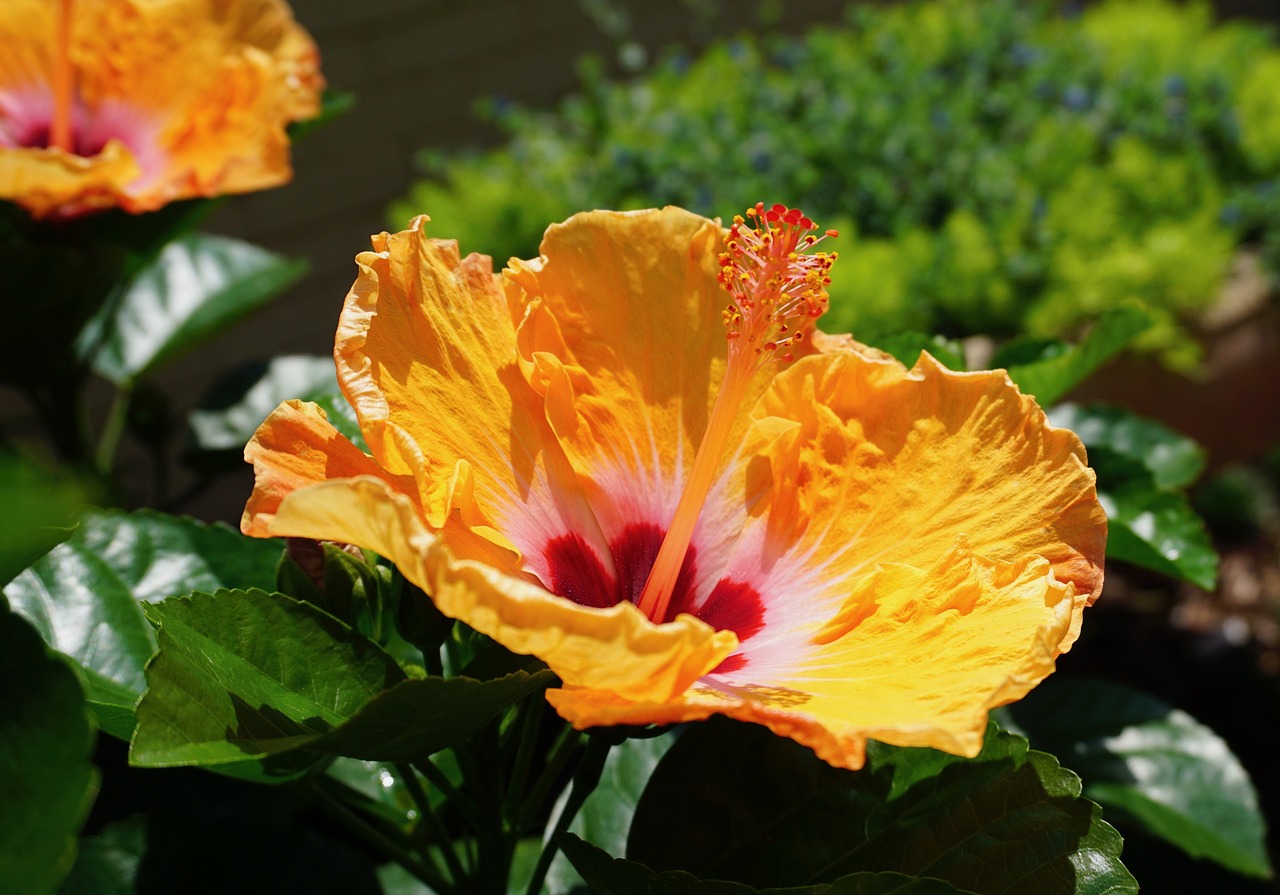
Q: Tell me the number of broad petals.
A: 5